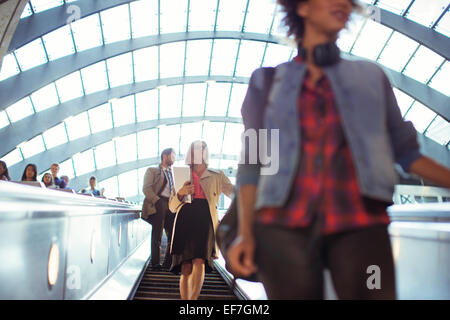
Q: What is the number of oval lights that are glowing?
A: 3